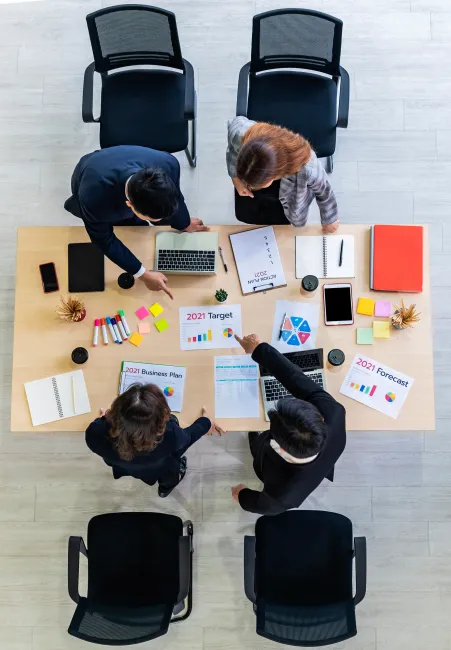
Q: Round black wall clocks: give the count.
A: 0